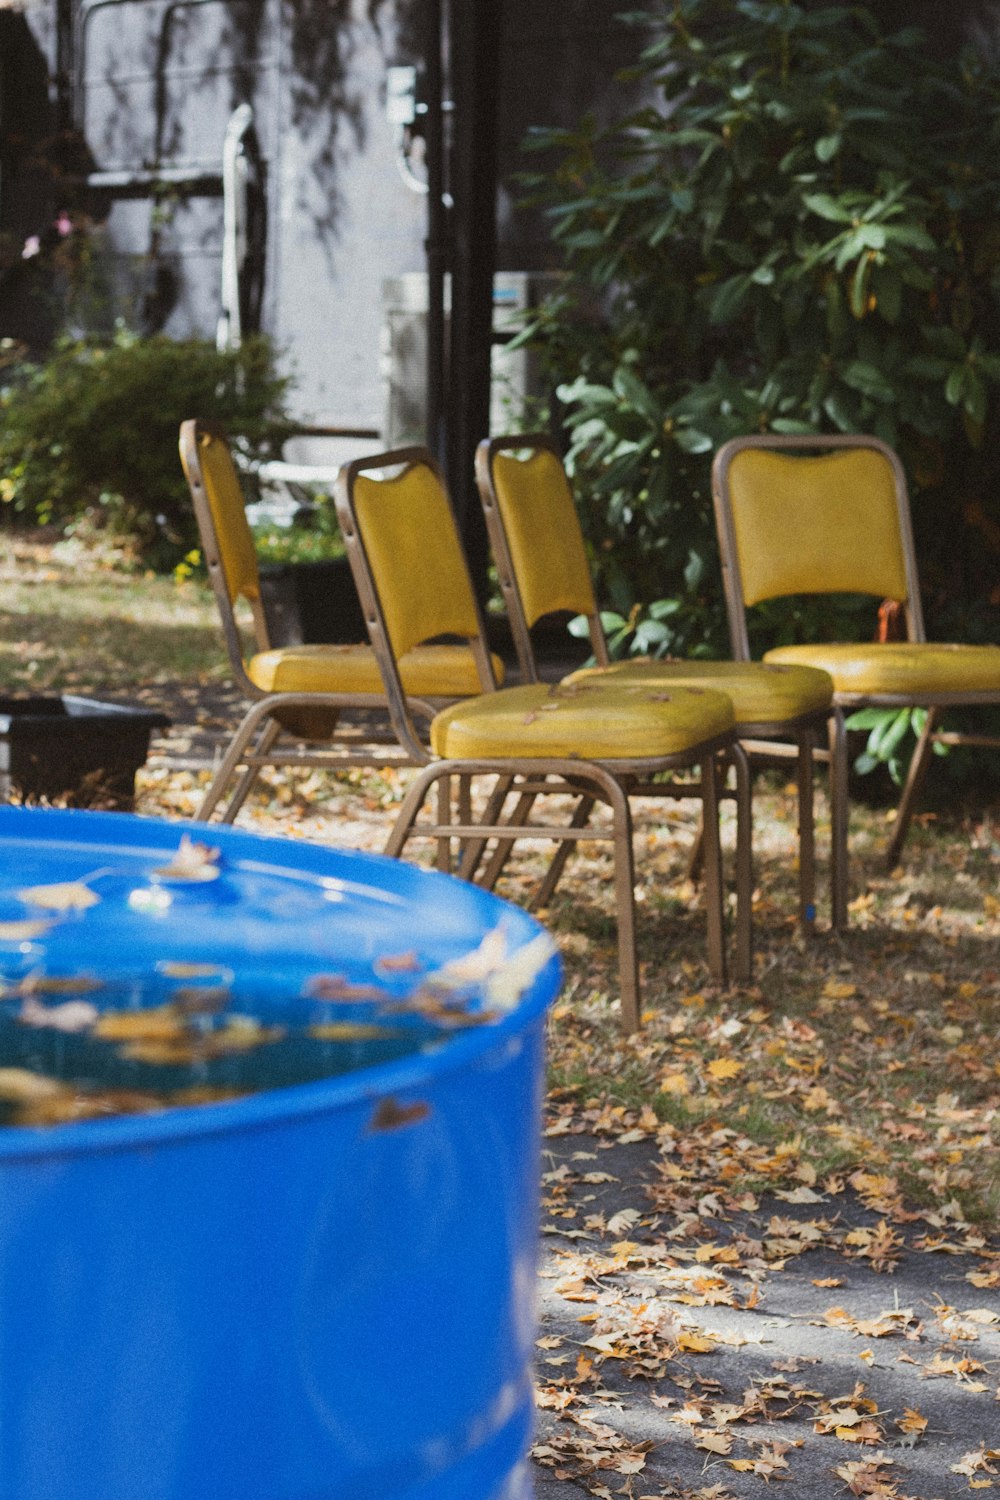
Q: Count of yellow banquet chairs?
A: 4